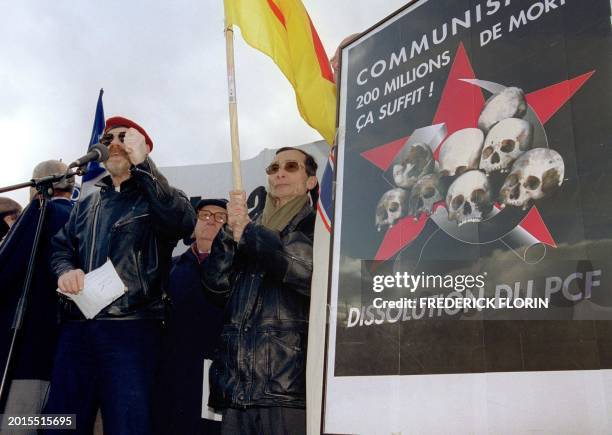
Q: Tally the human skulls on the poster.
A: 8